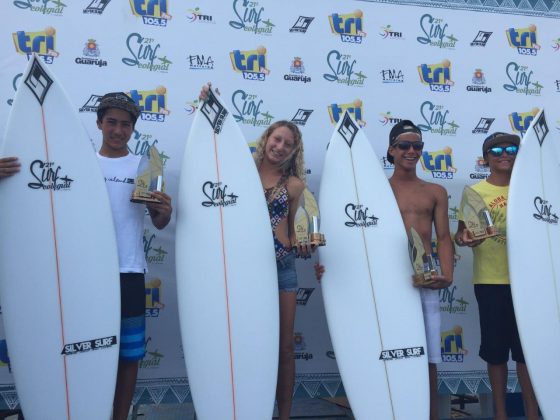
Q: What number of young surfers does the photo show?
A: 4